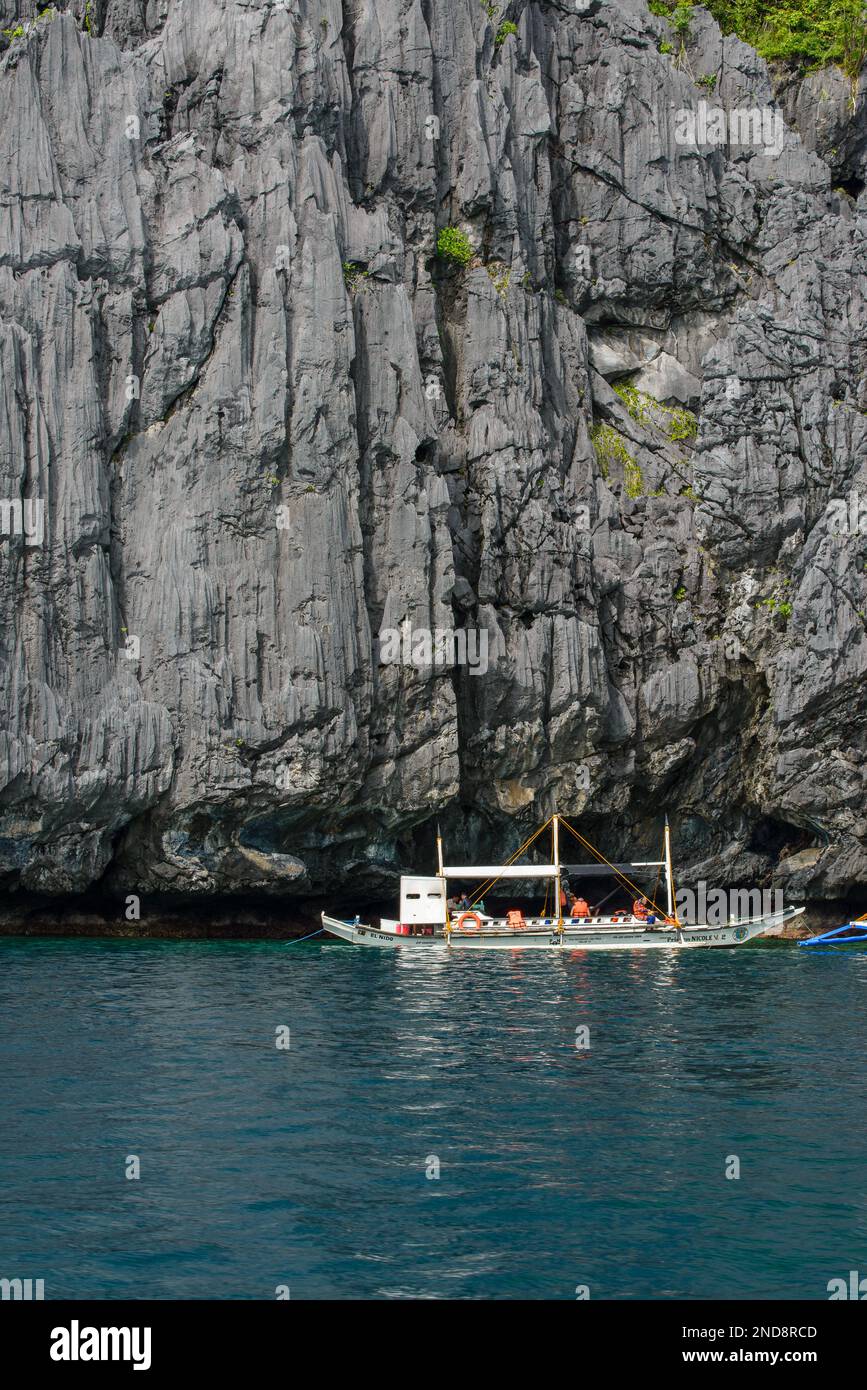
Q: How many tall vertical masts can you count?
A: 3